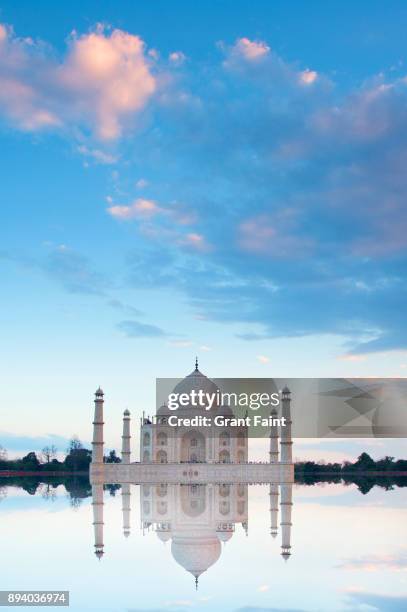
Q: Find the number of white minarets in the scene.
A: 4